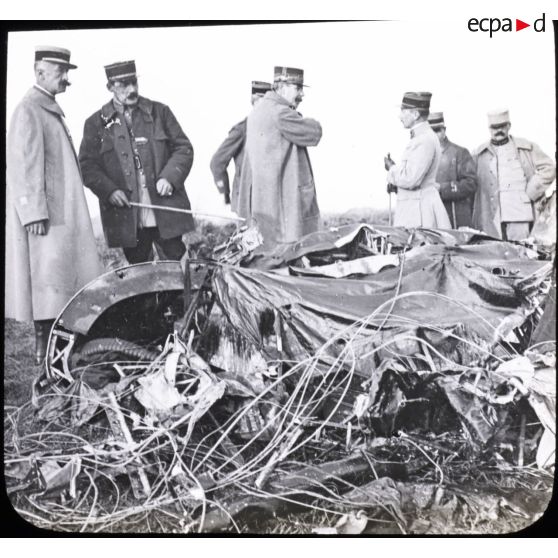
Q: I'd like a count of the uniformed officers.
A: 7